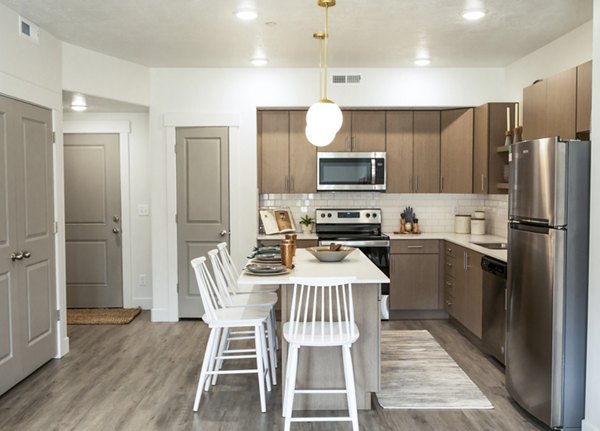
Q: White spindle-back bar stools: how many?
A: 4